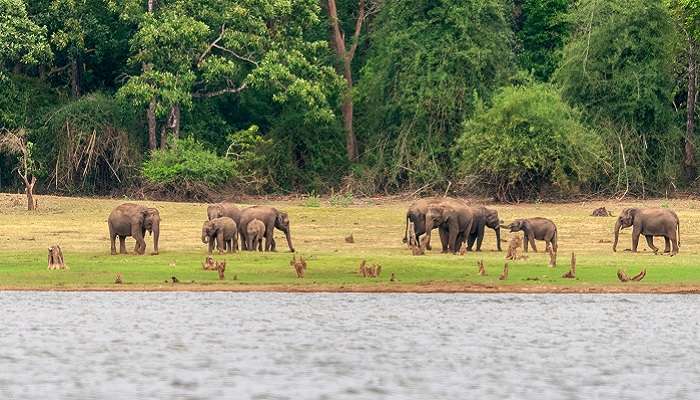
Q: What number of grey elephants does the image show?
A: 10